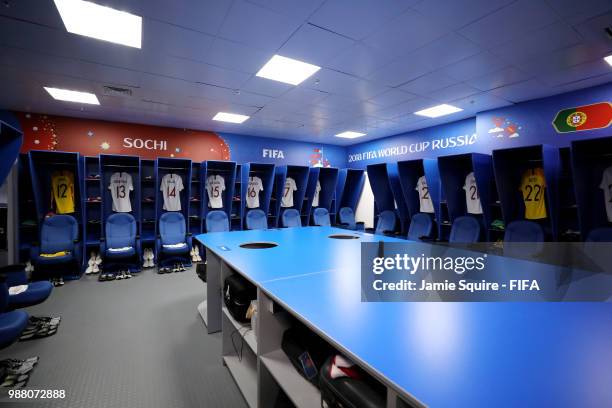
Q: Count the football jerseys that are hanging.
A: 11